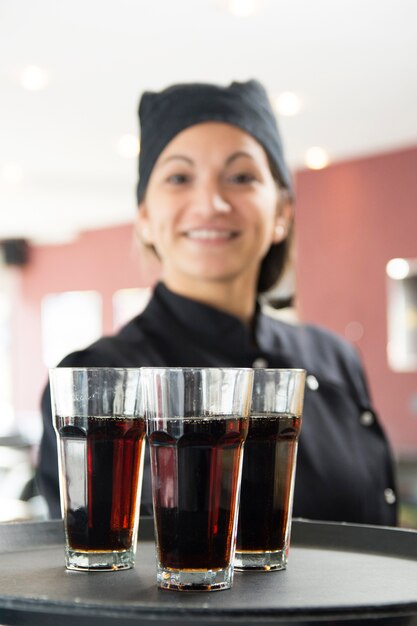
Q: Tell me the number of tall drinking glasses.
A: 3